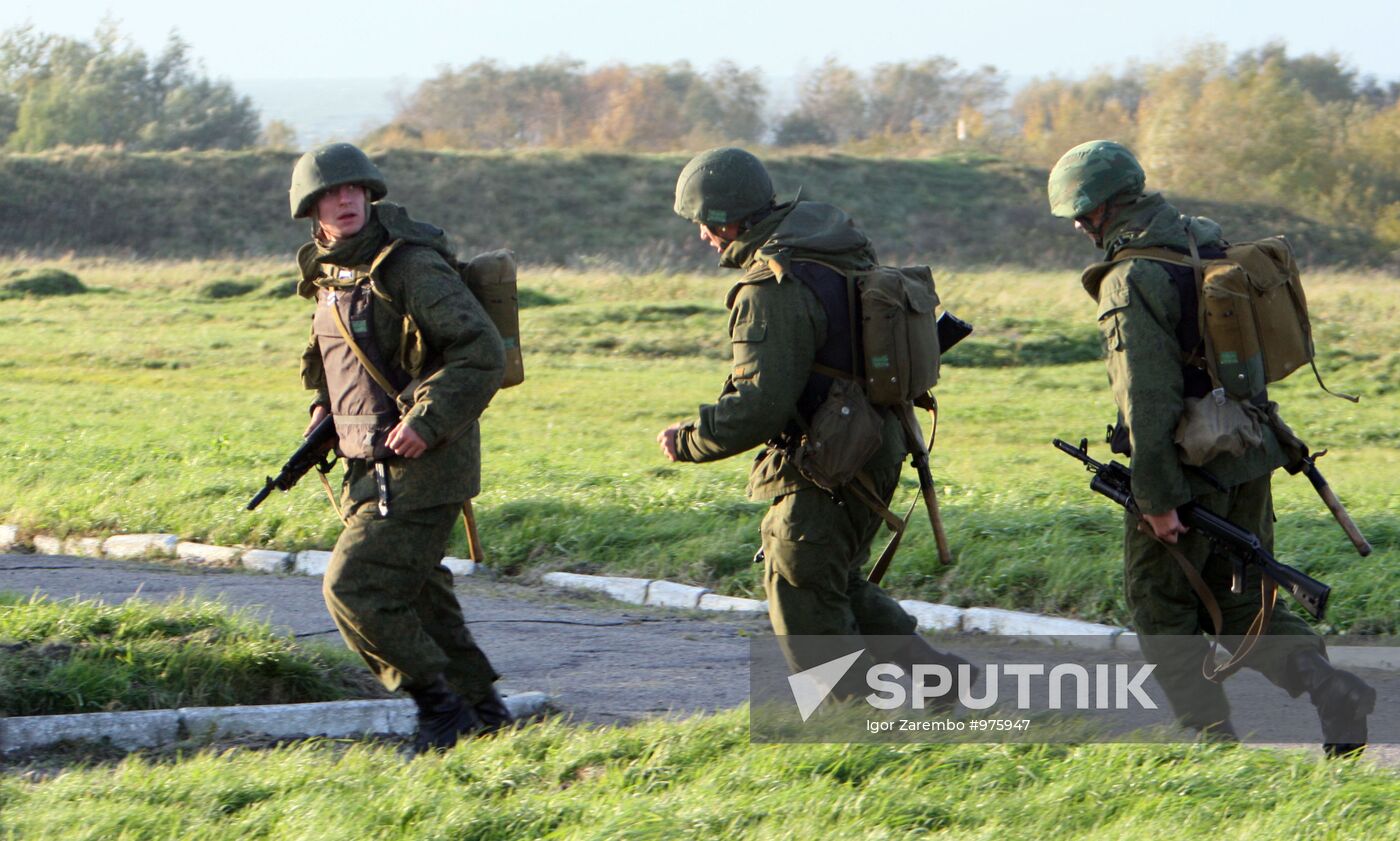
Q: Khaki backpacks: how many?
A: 3